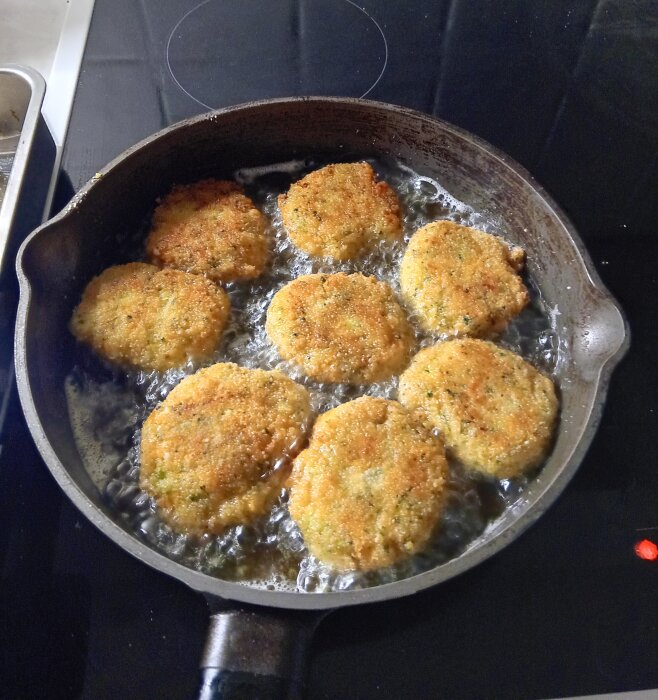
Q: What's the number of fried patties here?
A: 8